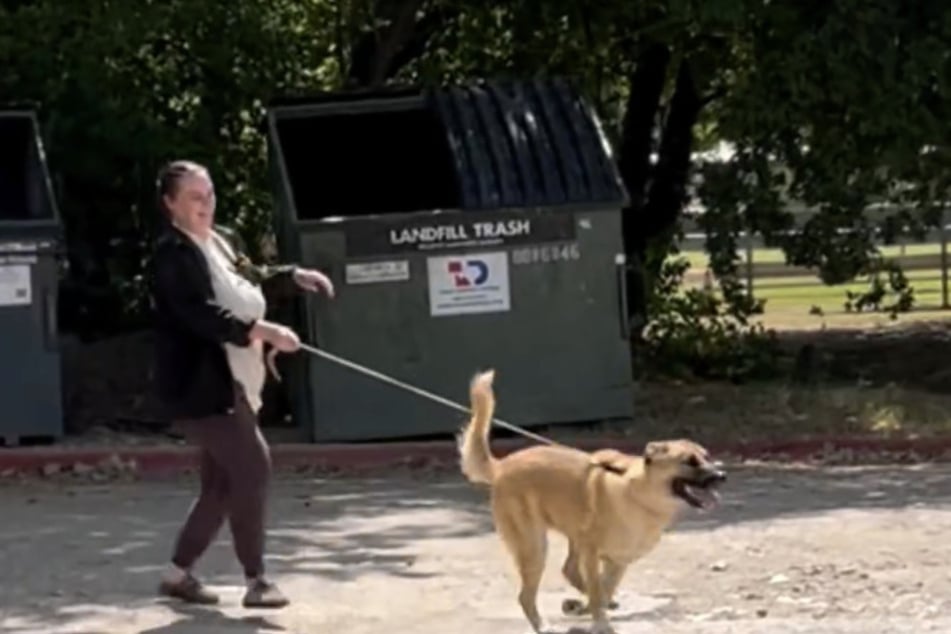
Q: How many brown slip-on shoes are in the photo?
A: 2